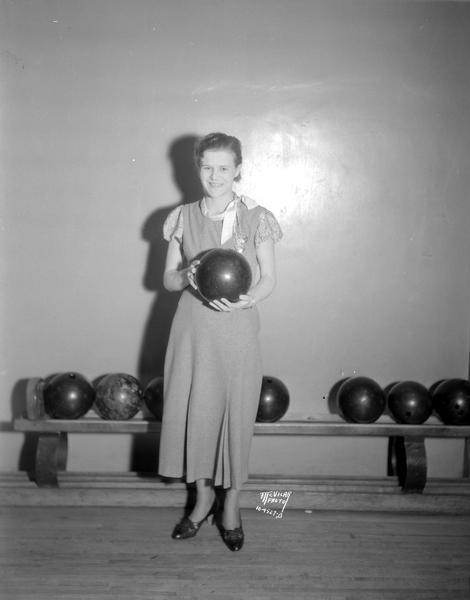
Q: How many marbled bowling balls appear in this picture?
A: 1